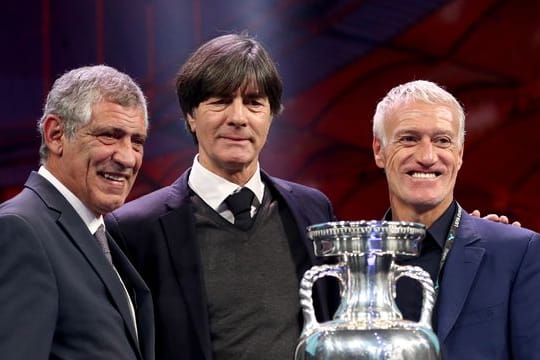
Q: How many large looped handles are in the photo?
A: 2